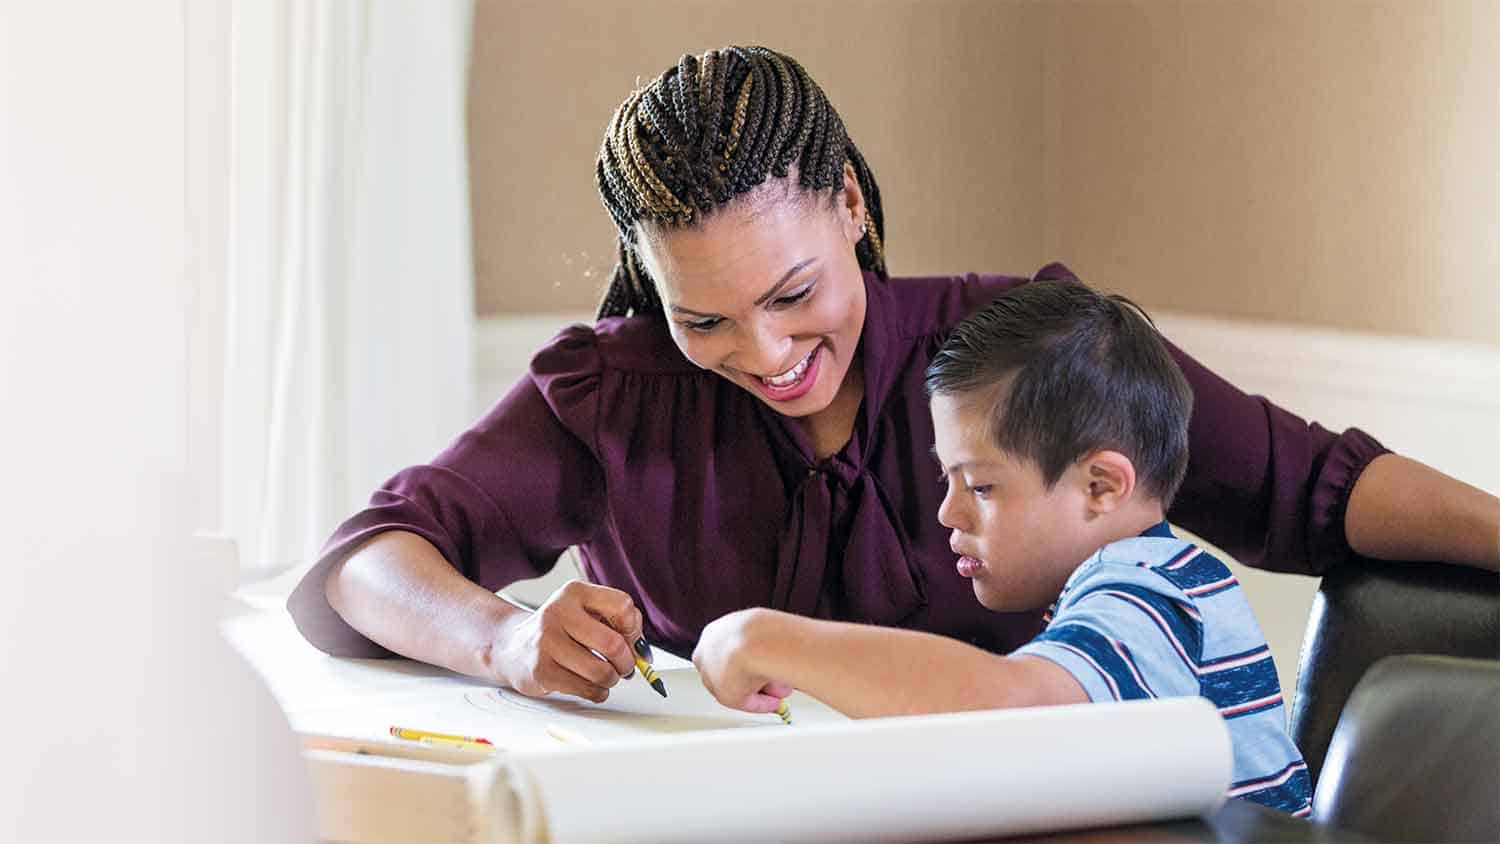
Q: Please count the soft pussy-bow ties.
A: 1